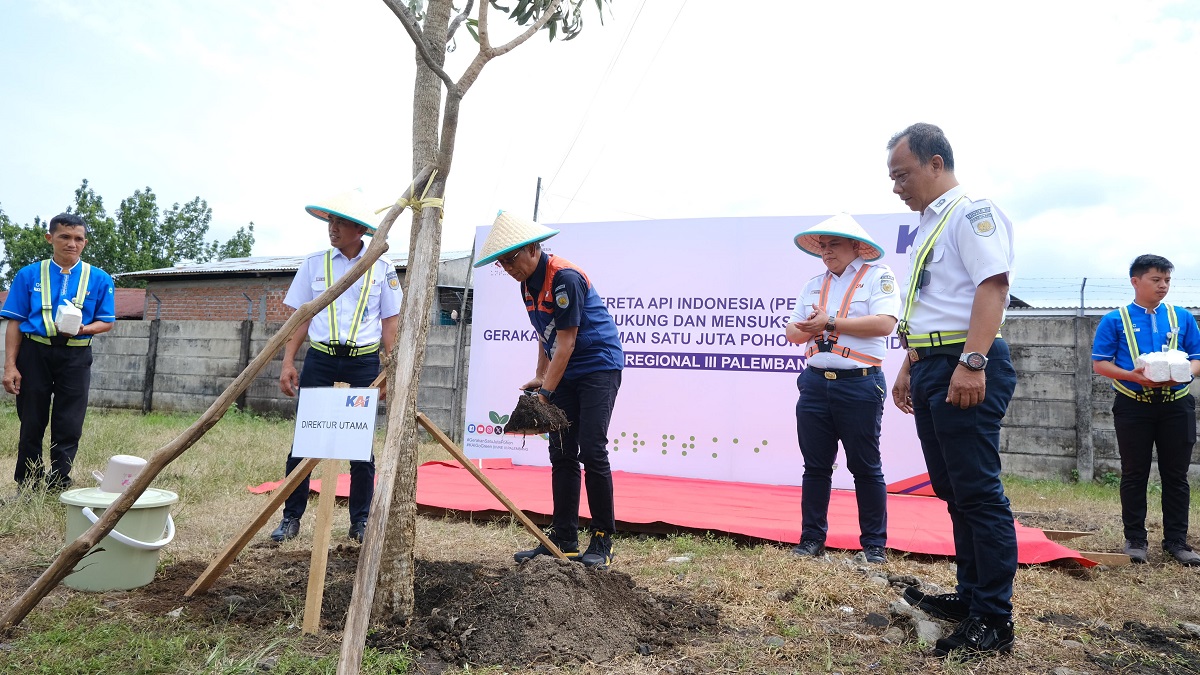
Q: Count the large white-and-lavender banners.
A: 1